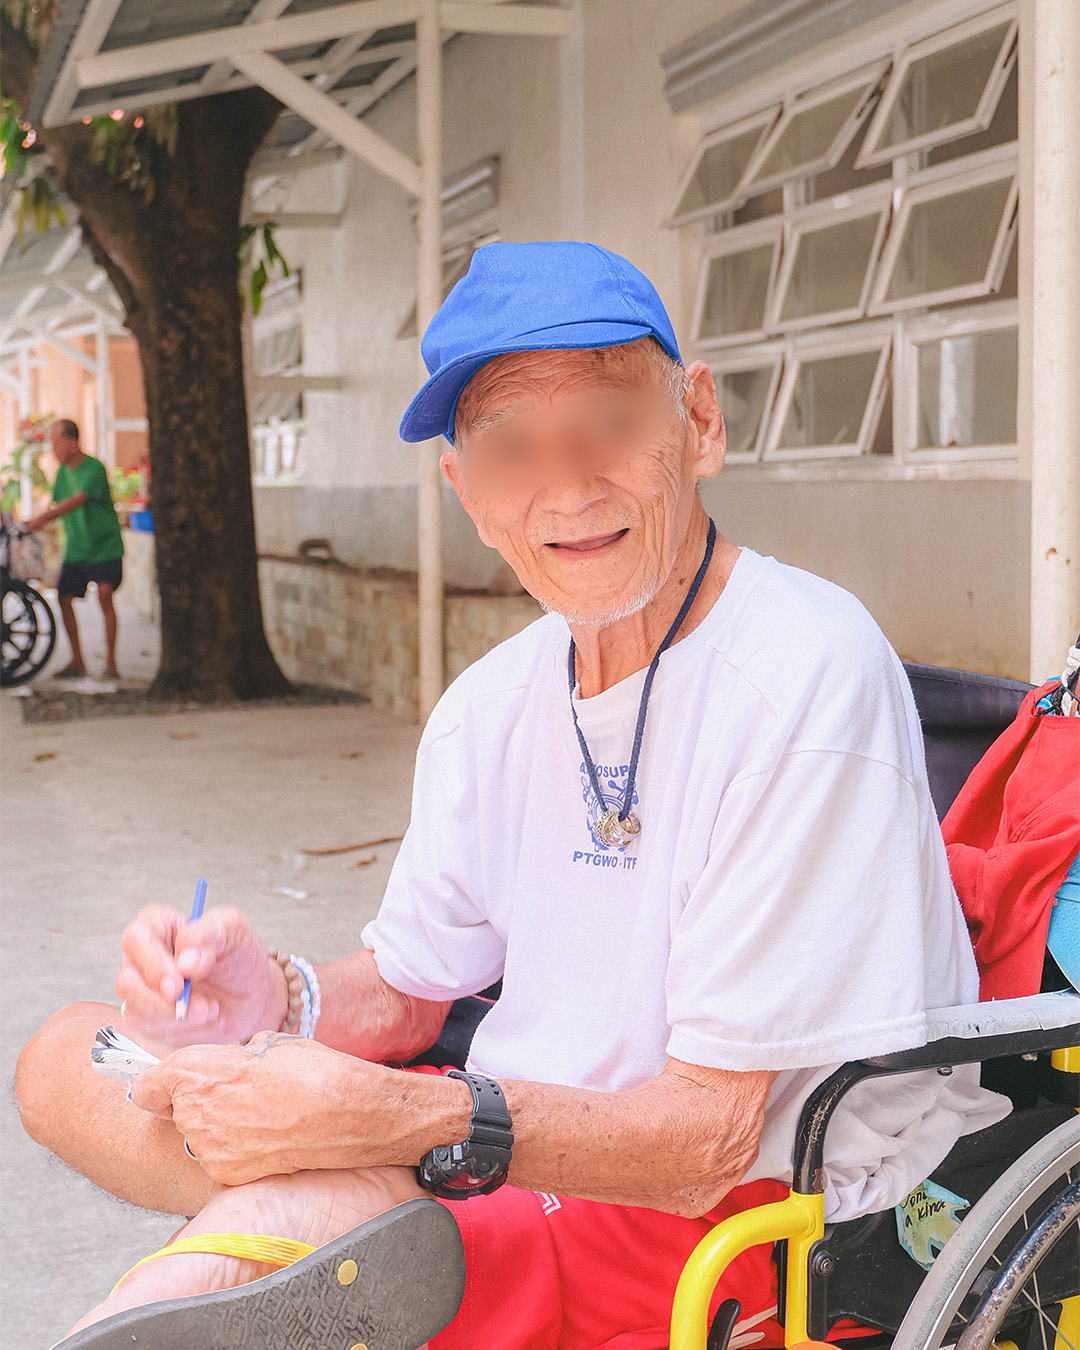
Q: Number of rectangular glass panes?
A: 9